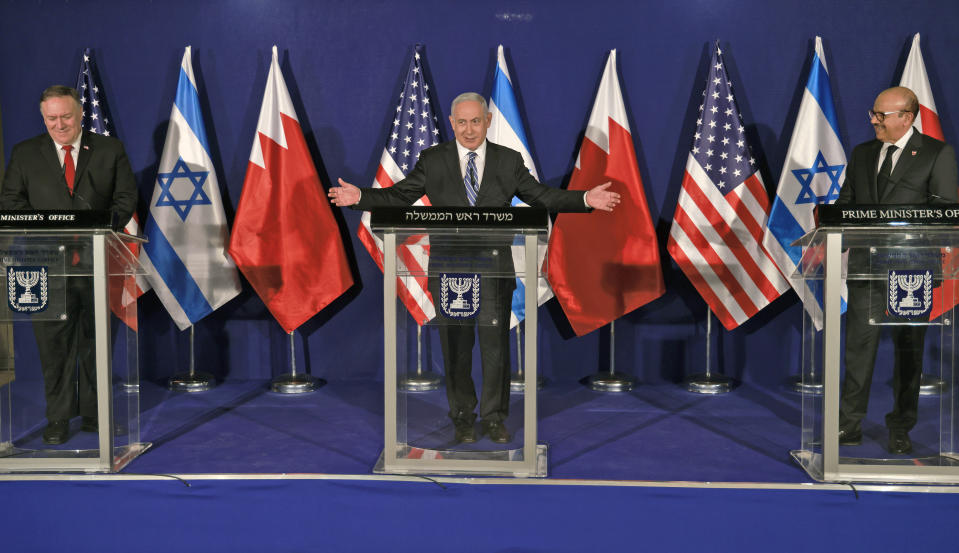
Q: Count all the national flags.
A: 9